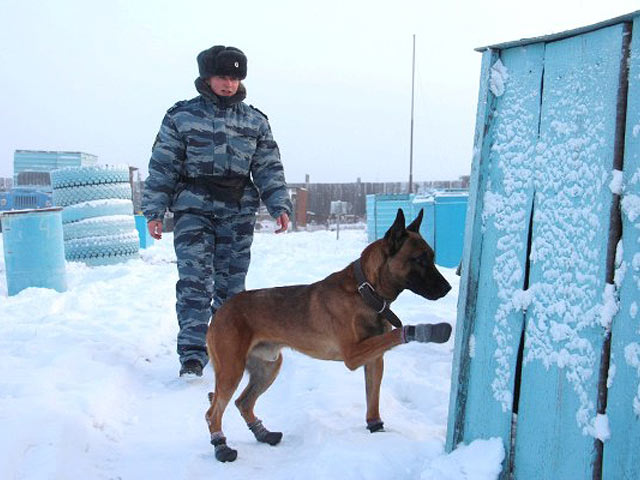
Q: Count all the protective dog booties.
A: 4